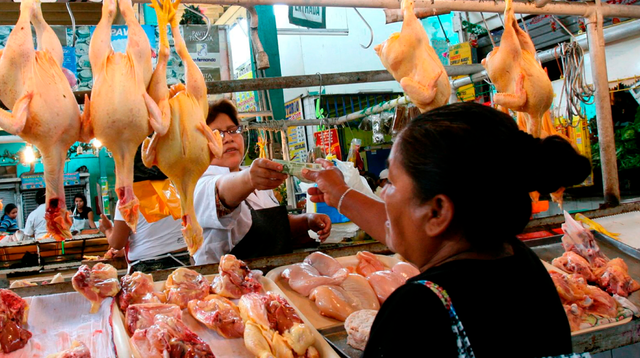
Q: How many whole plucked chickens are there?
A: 5